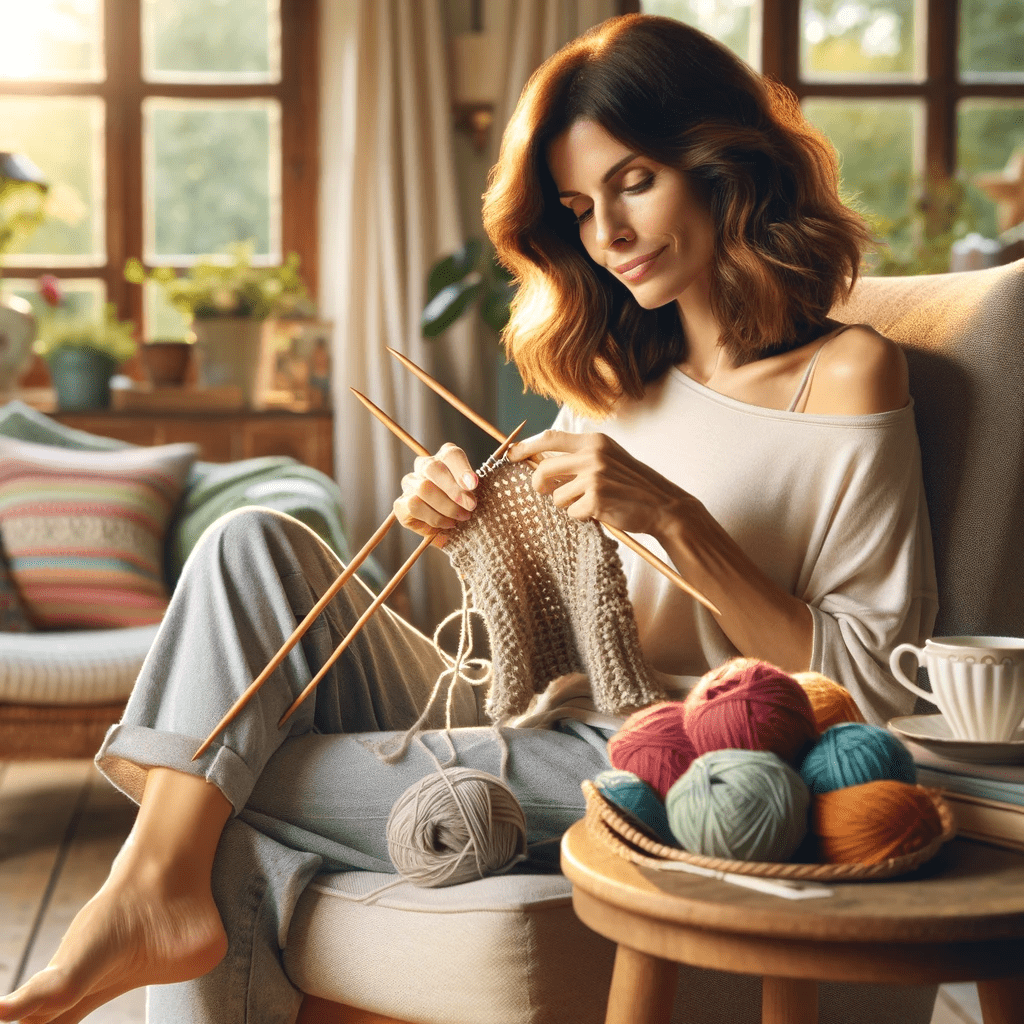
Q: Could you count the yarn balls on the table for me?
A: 7